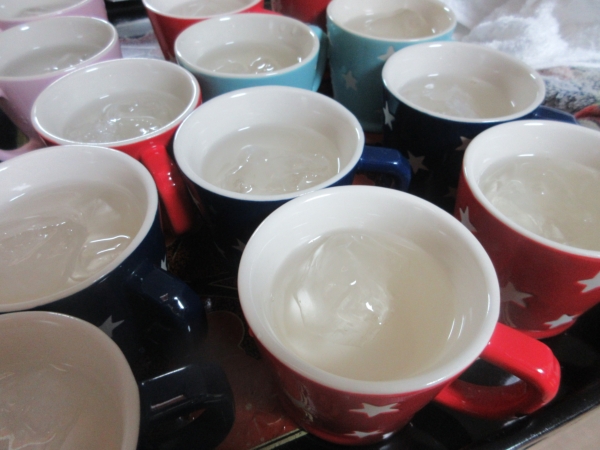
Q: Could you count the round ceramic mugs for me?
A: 13